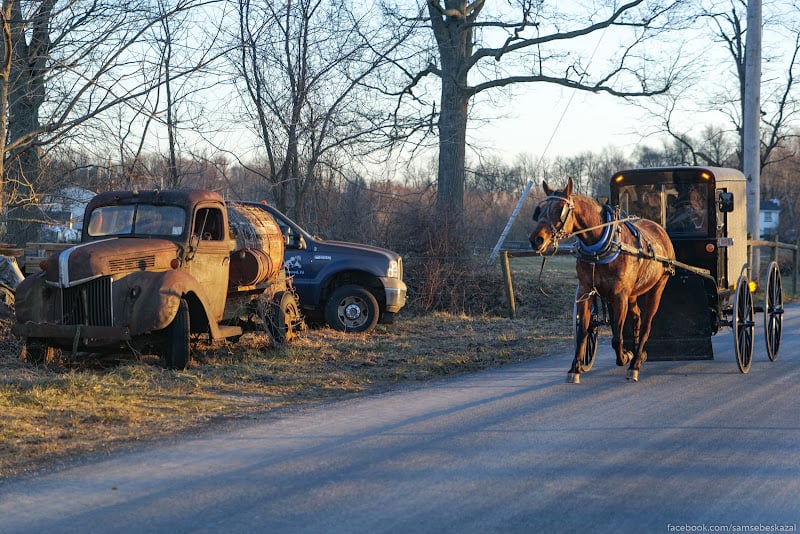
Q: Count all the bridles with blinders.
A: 1